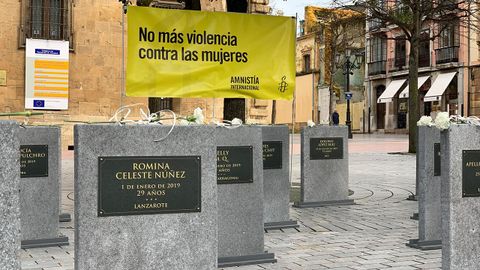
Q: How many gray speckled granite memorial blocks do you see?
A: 8